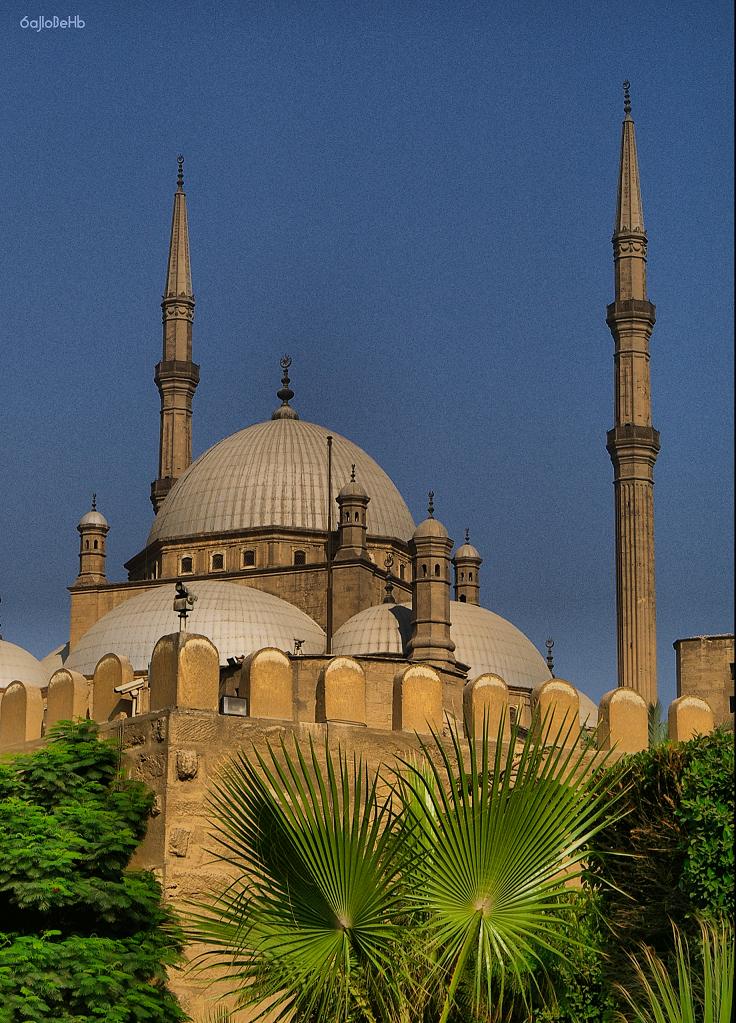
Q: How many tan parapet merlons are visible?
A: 11